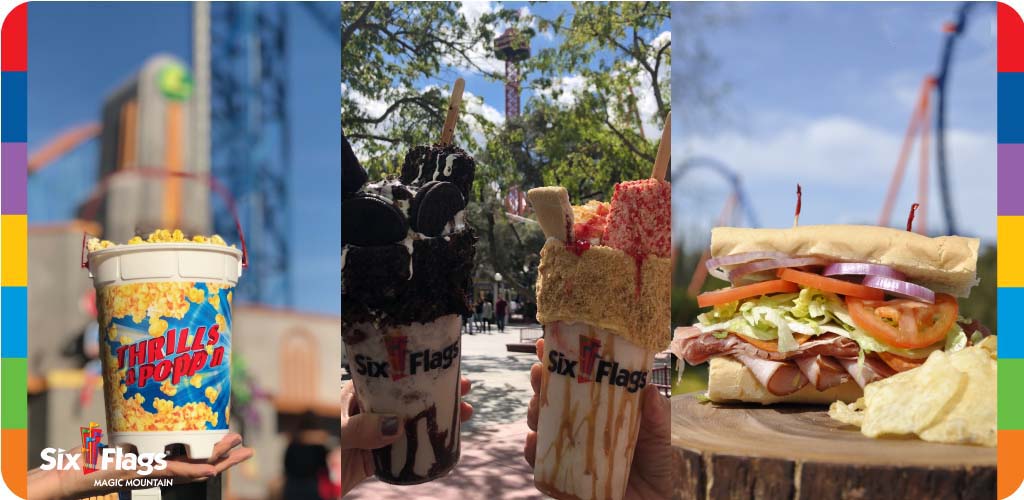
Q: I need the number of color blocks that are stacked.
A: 14